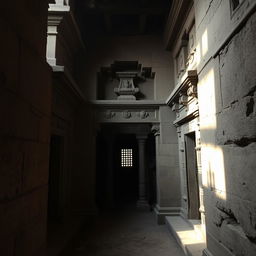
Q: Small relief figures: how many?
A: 3